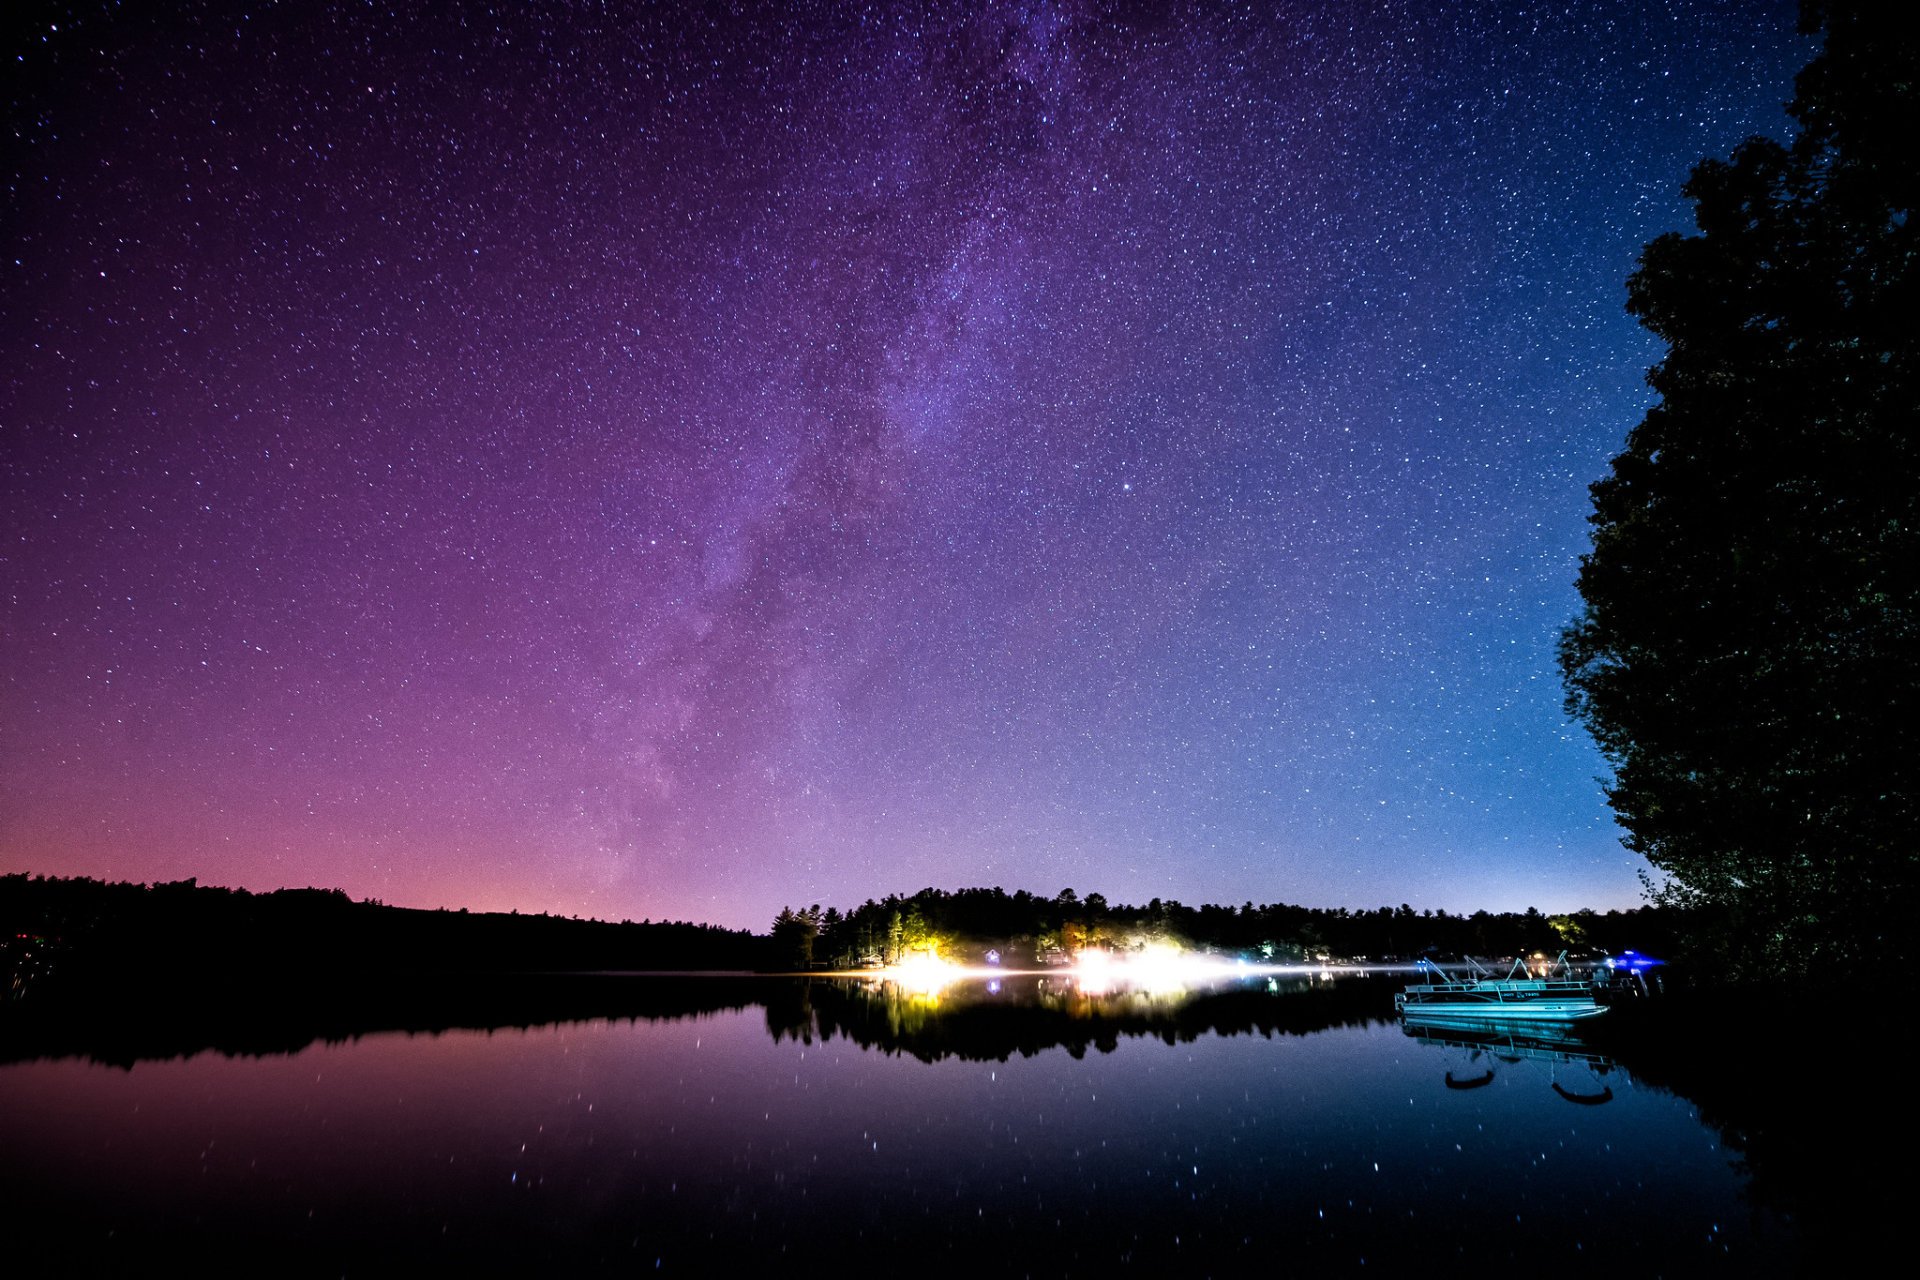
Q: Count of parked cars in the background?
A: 0